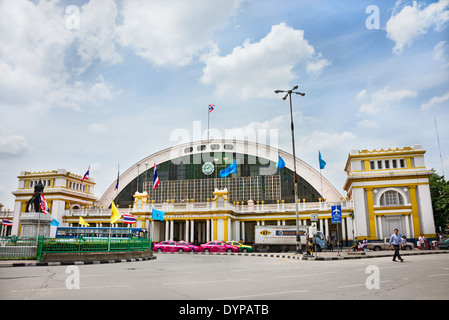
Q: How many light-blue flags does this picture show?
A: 5